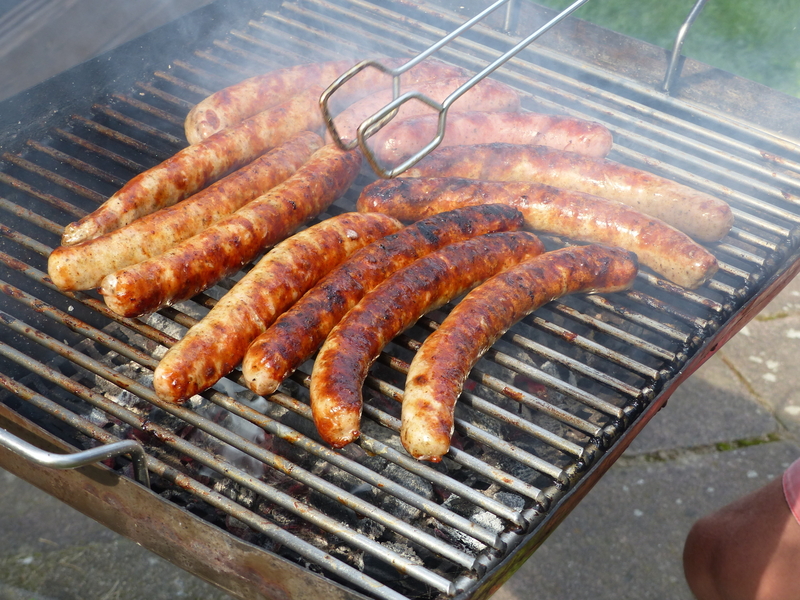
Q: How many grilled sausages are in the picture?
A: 12